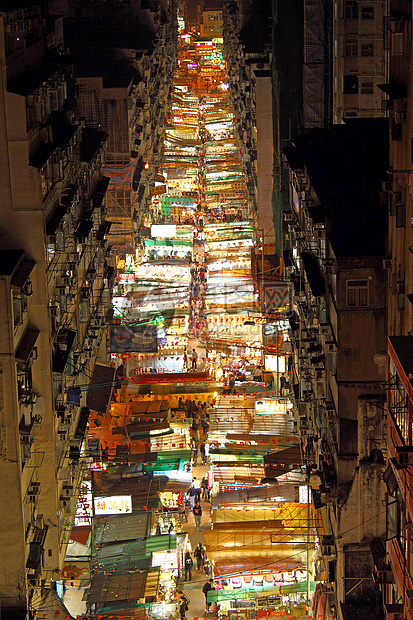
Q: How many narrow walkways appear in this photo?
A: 1